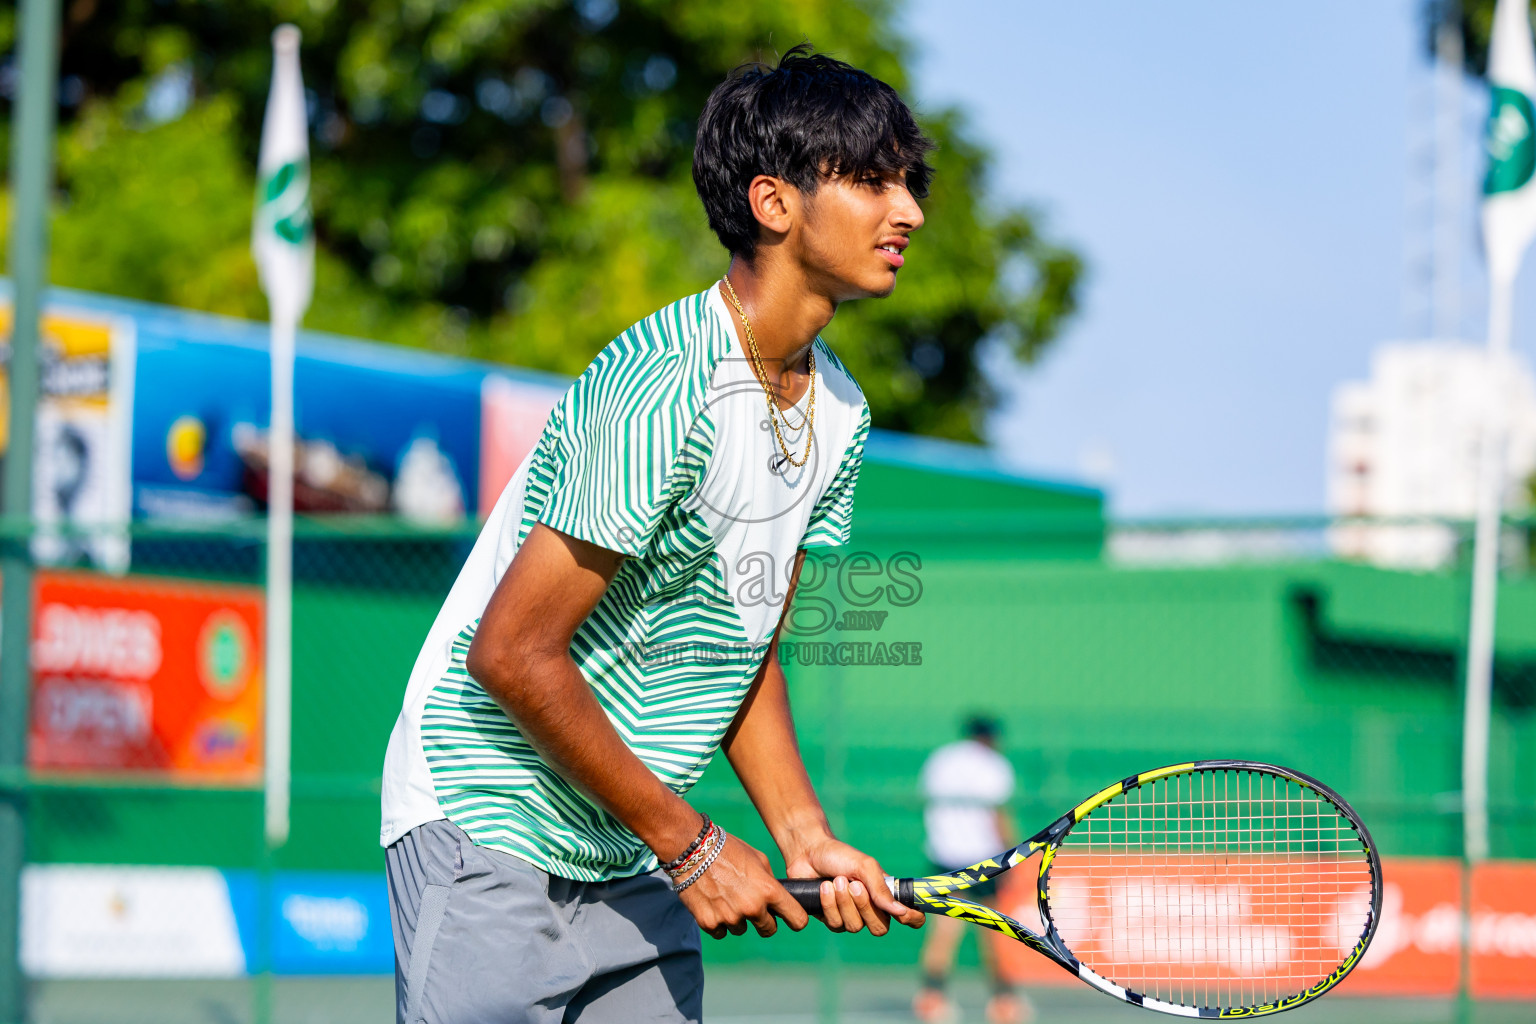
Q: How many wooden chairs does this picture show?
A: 0